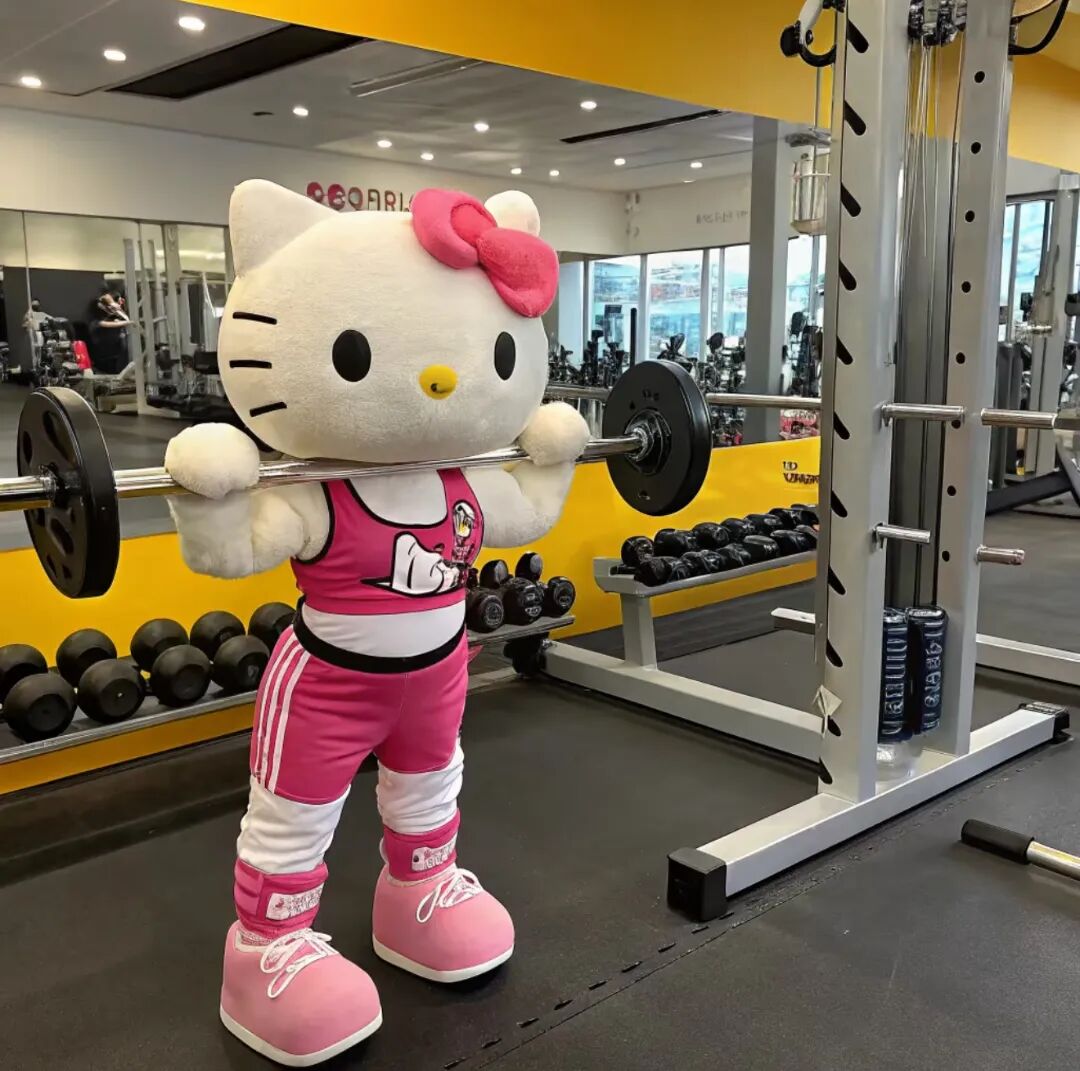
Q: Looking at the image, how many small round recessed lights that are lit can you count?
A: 12